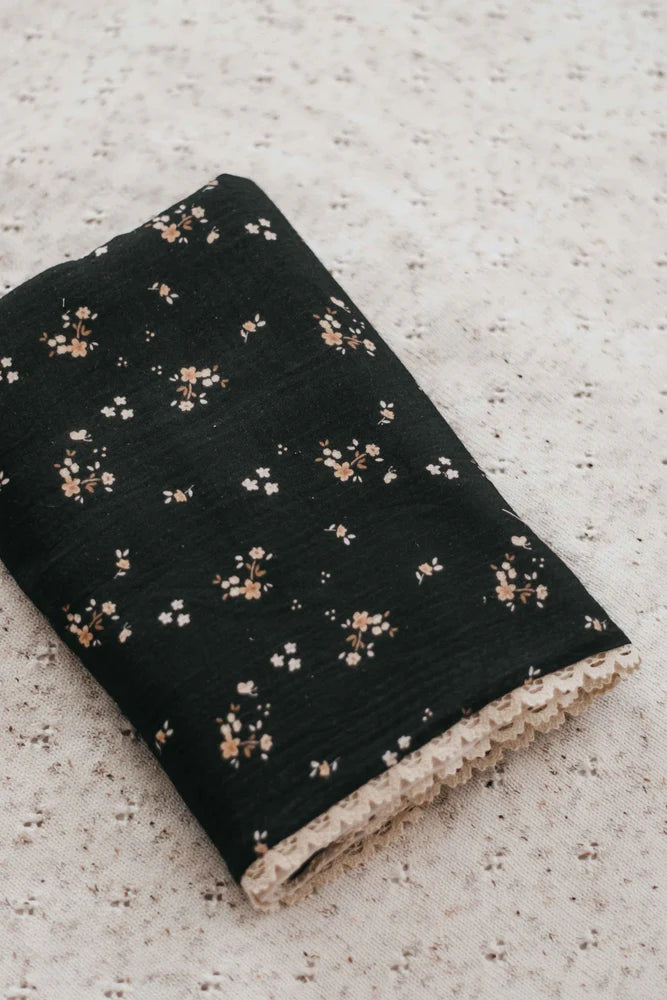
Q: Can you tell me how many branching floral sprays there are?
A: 11